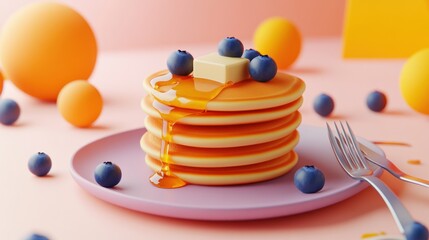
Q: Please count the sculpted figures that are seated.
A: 0